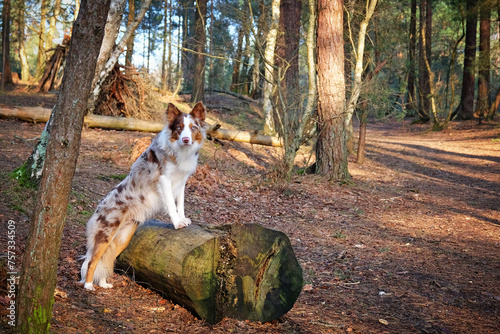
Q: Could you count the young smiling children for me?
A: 0